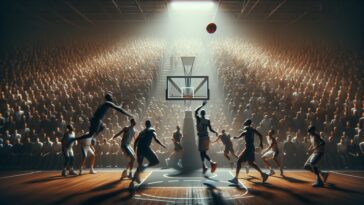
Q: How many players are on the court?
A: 11